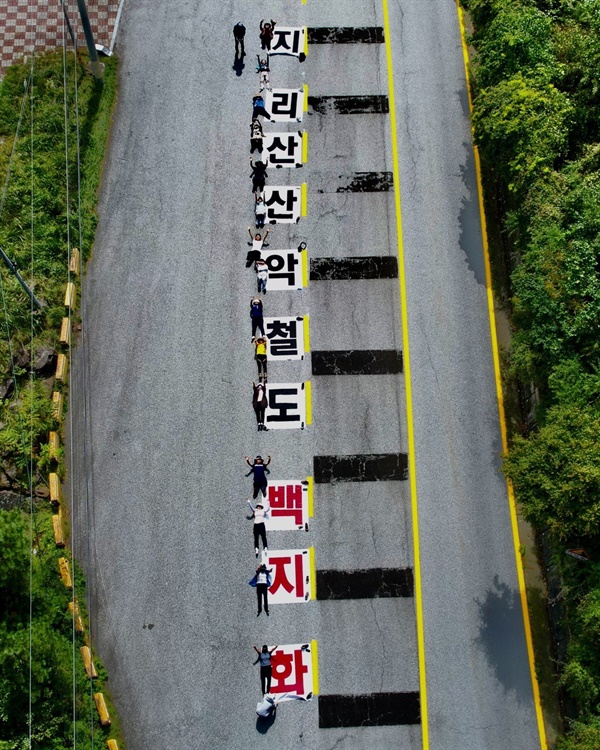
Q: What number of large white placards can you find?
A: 10